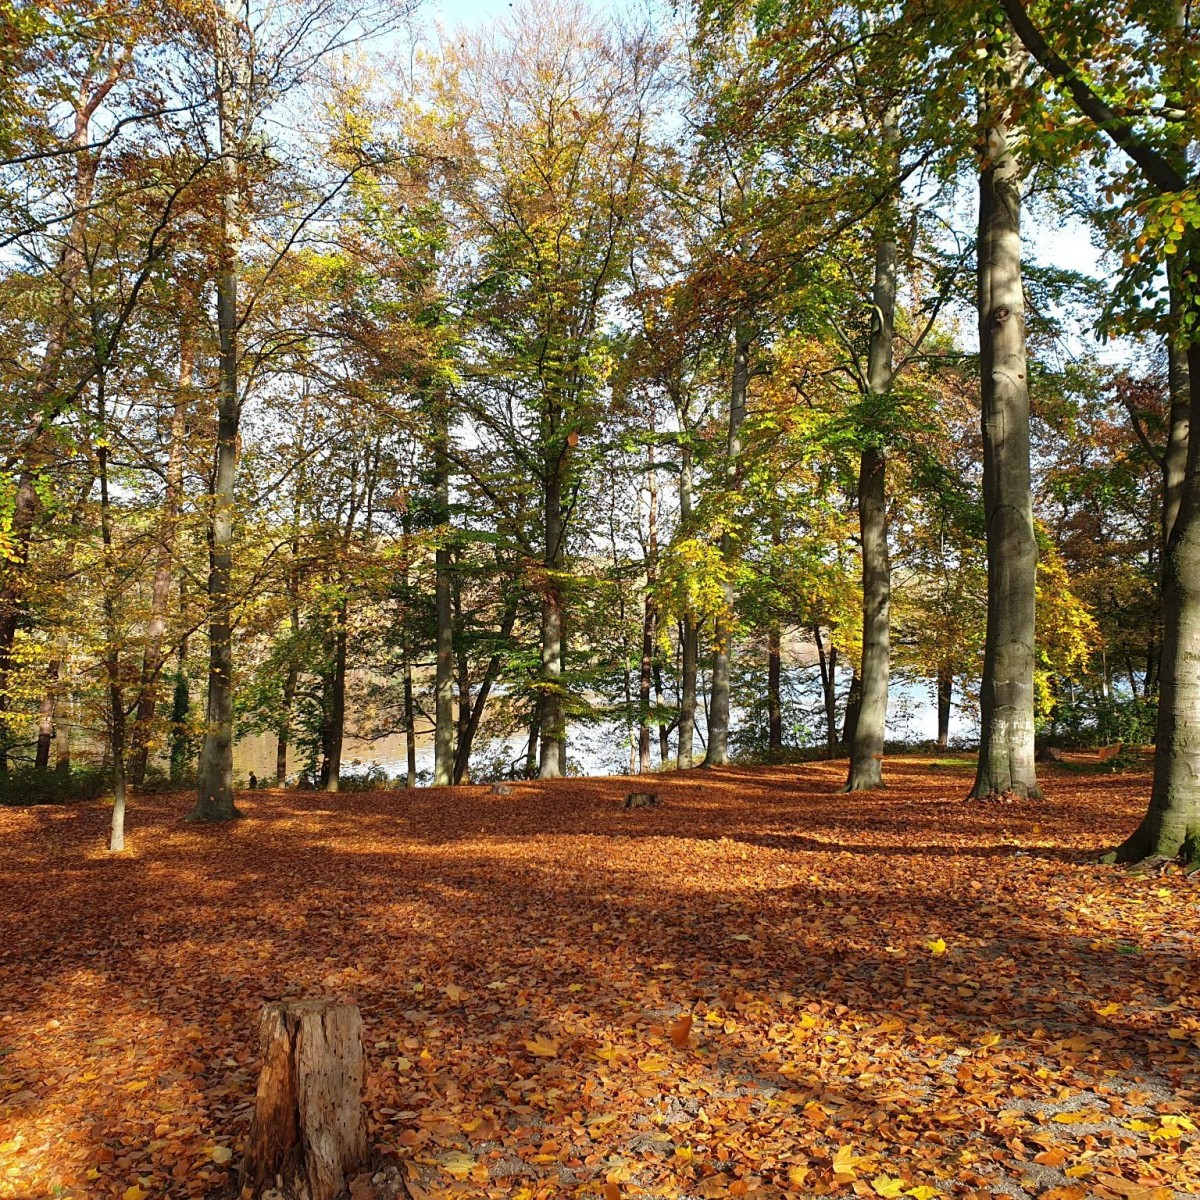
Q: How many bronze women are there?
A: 0